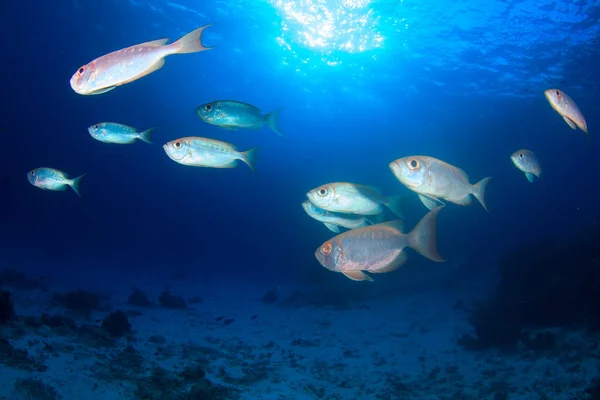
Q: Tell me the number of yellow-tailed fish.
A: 0